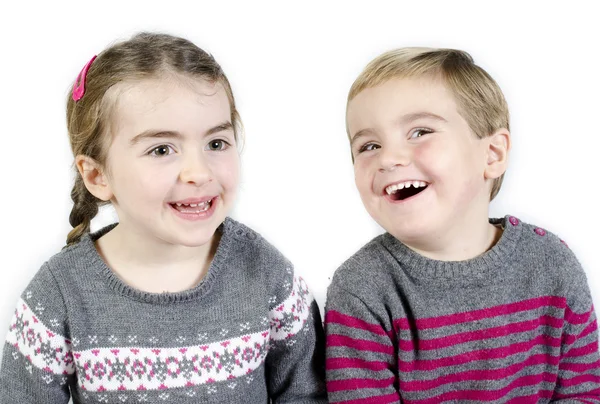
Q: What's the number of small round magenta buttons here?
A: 3